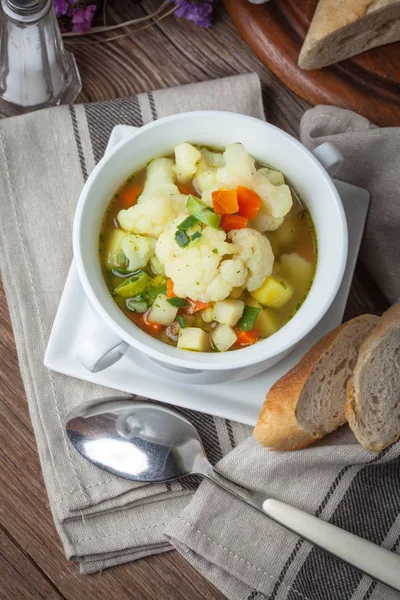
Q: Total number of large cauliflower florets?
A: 3